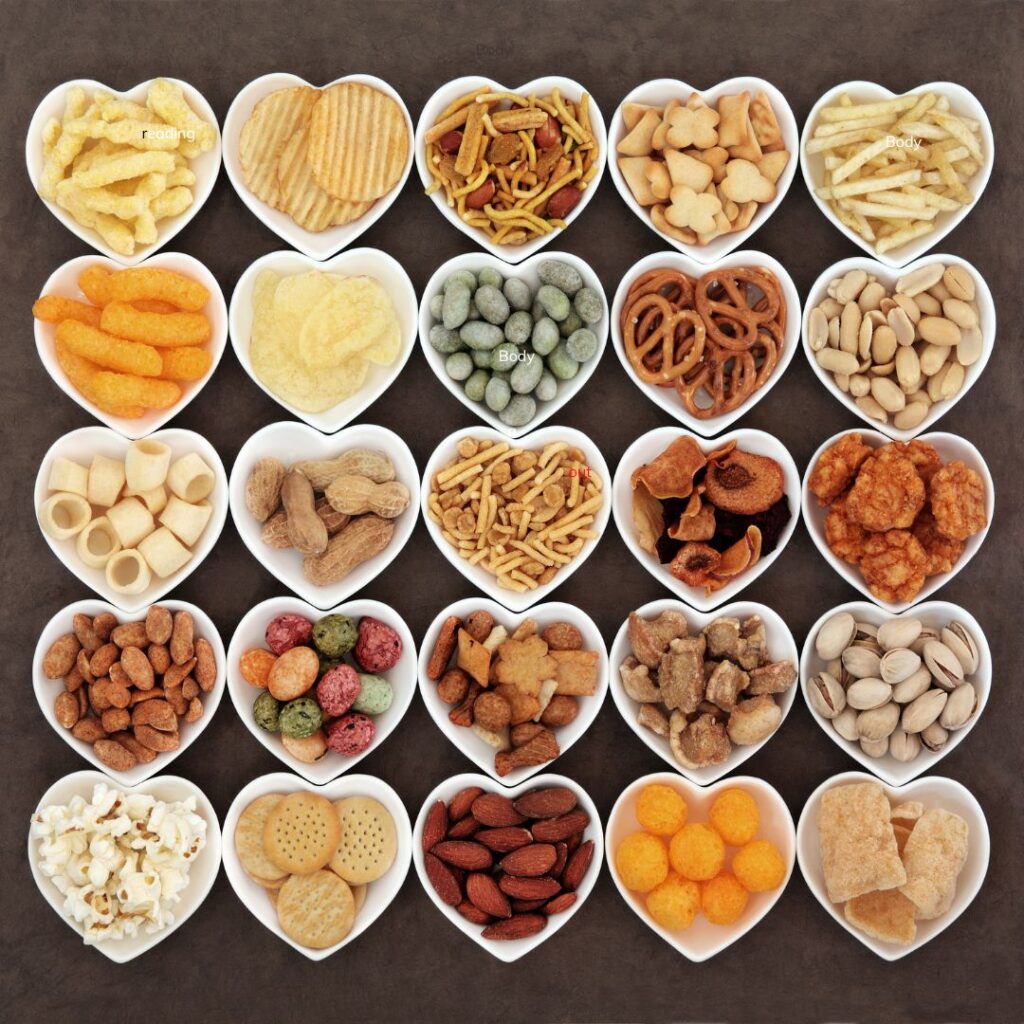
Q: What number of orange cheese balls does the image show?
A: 7